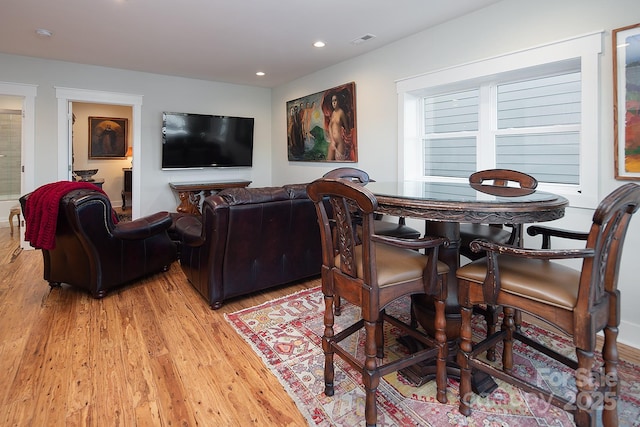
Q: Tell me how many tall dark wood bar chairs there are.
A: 4